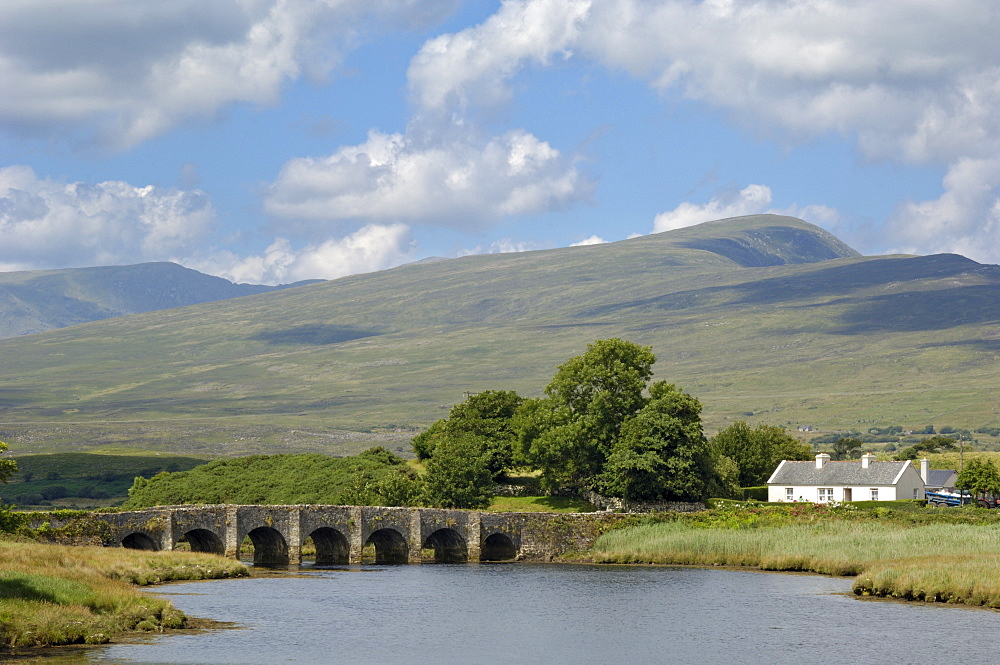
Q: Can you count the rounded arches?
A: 7